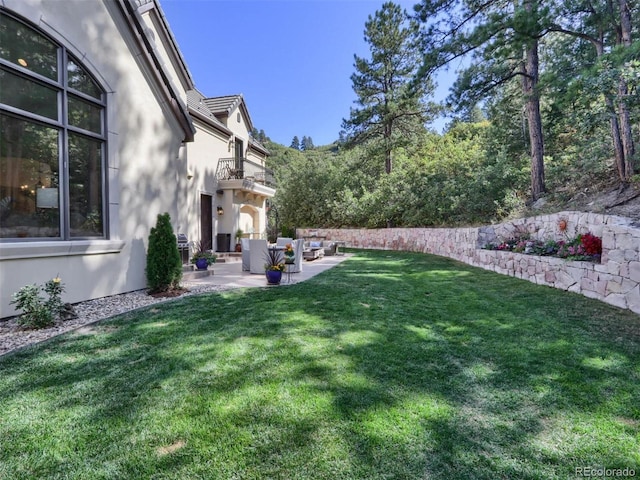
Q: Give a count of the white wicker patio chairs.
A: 4